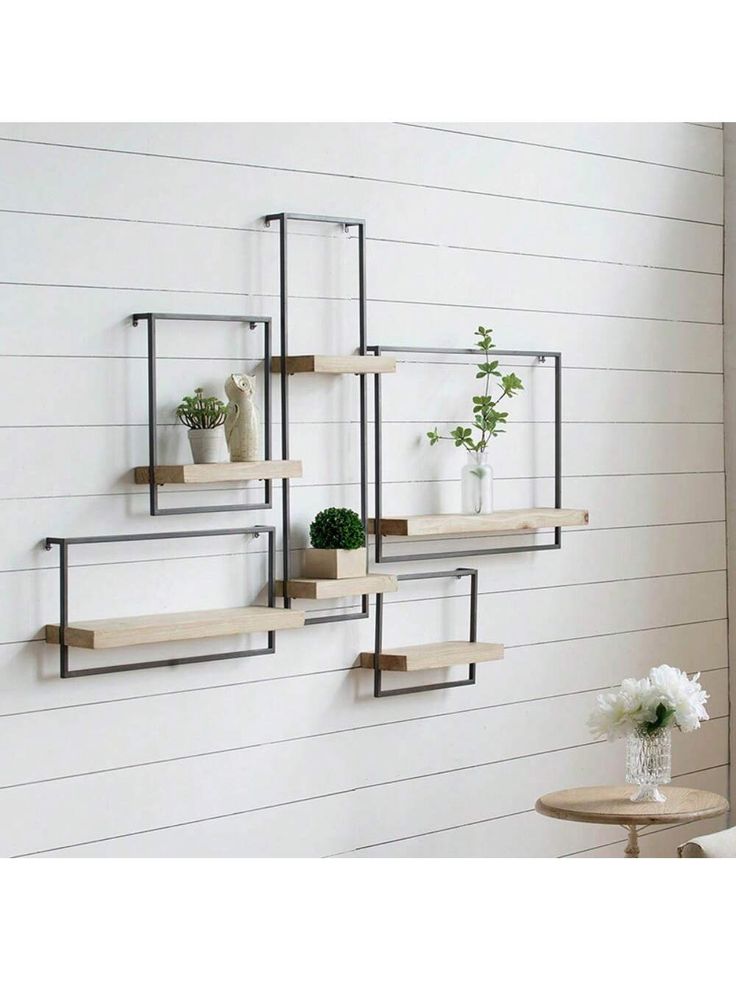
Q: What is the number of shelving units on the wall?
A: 5